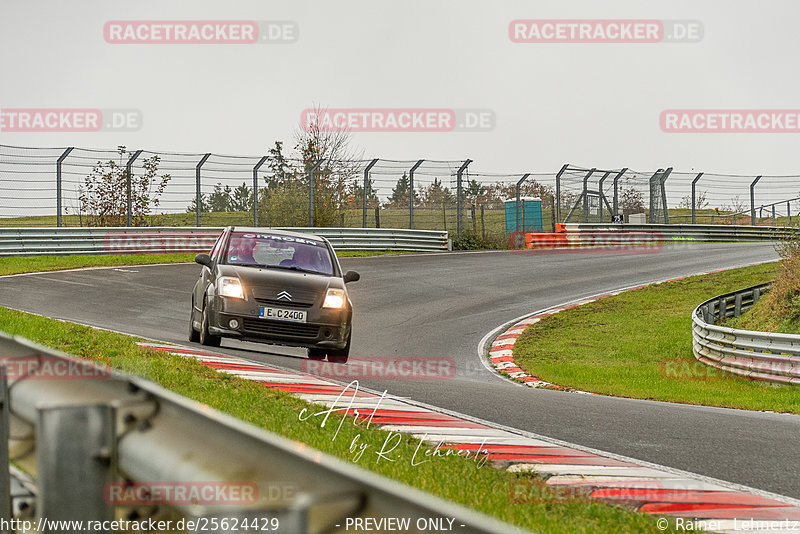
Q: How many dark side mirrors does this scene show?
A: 2